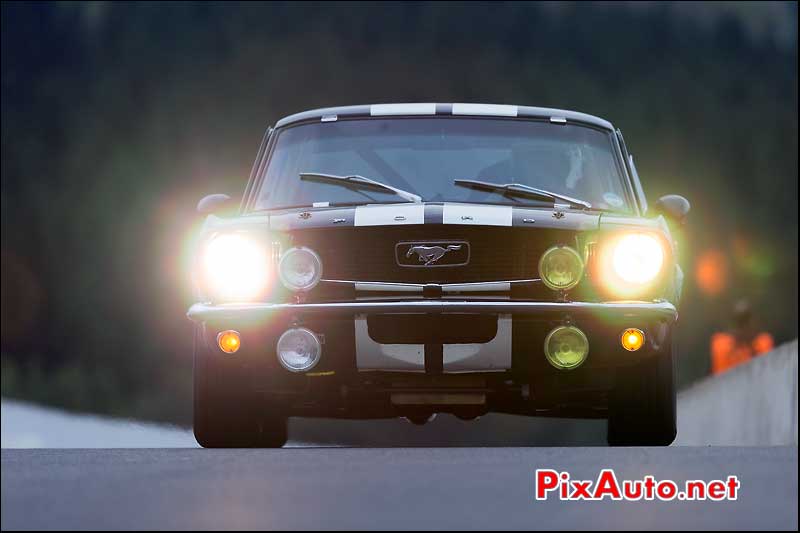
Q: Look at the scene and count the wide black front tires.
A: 2